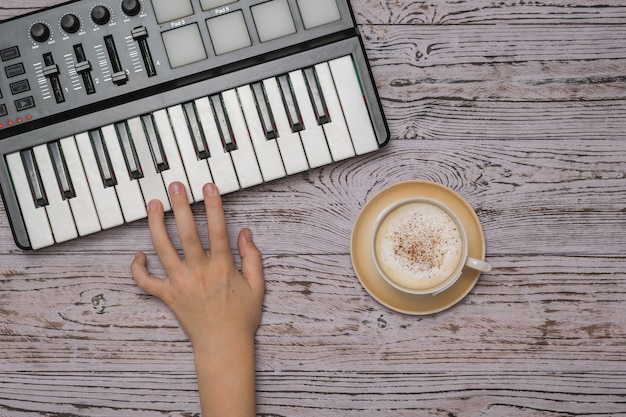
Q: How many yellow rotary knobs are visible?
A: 0